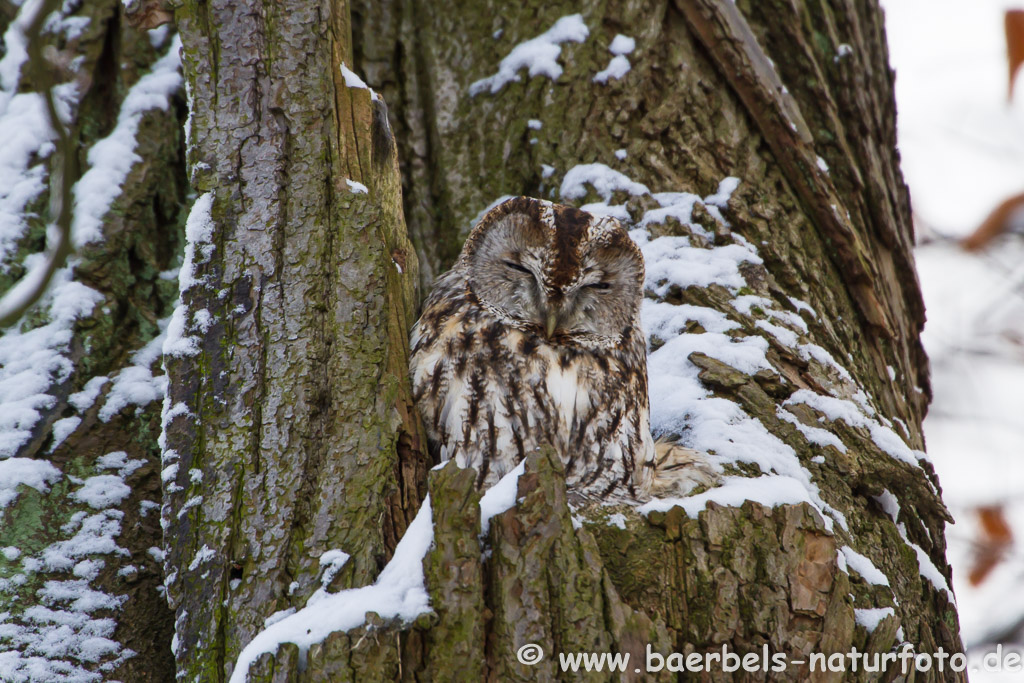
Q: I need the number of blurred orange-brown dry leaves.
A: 3